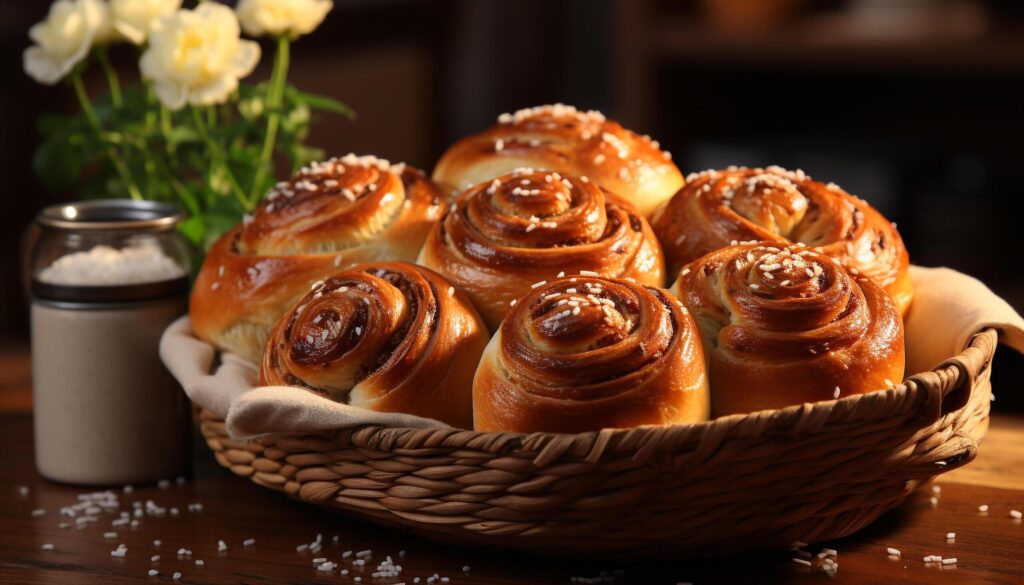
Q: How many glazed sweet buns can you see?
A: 7